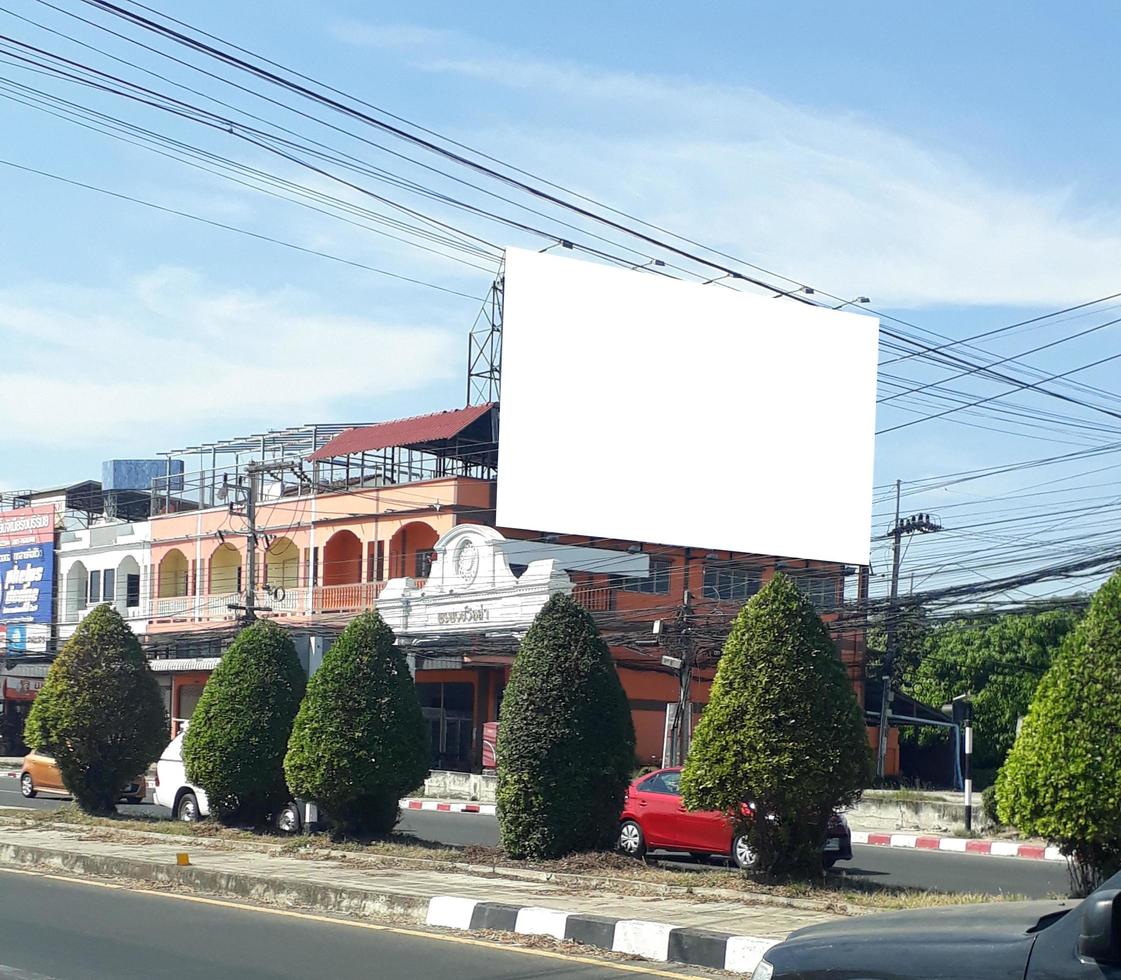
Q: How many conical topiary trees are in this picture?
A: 6